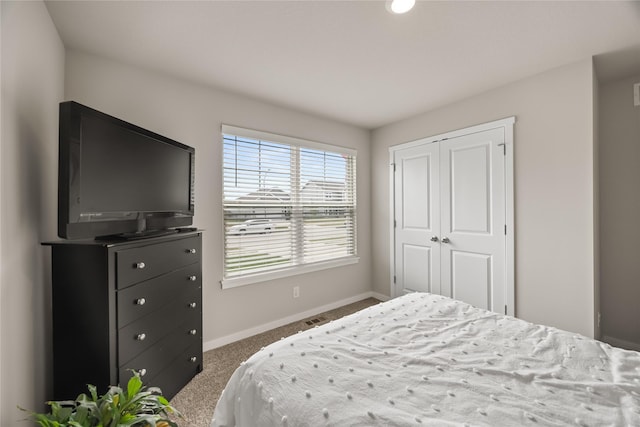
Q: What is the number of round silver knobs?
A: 11